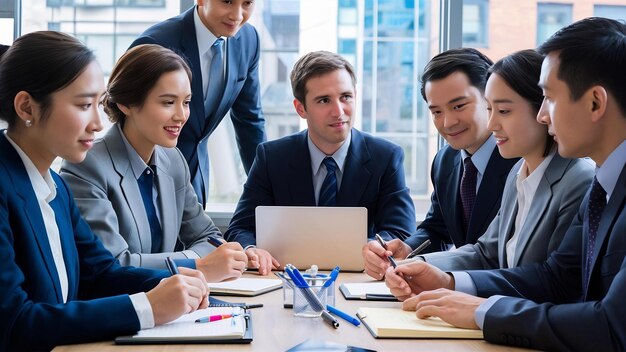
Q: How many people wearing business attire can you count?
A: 7